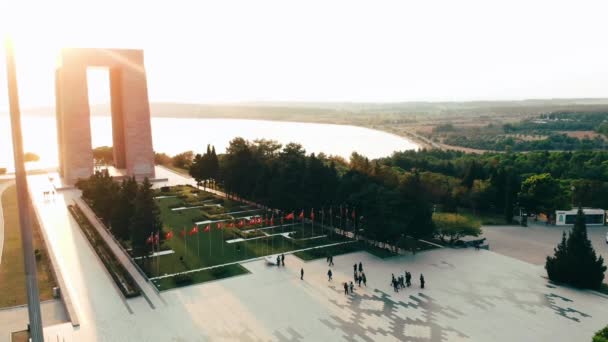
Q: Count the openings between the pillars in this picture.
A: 1